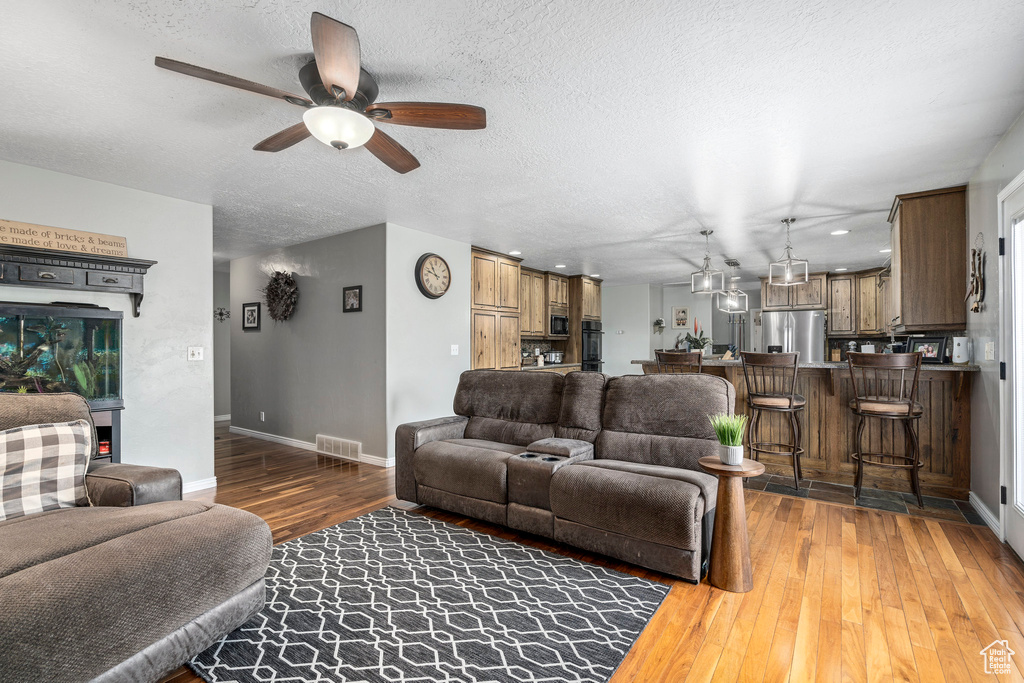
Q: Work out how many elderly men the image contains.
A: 0